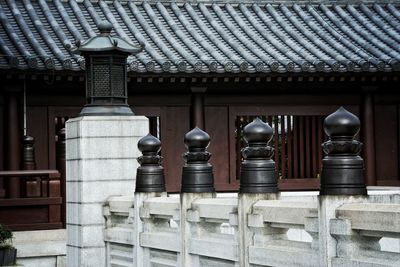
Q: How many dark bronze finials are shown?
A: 4